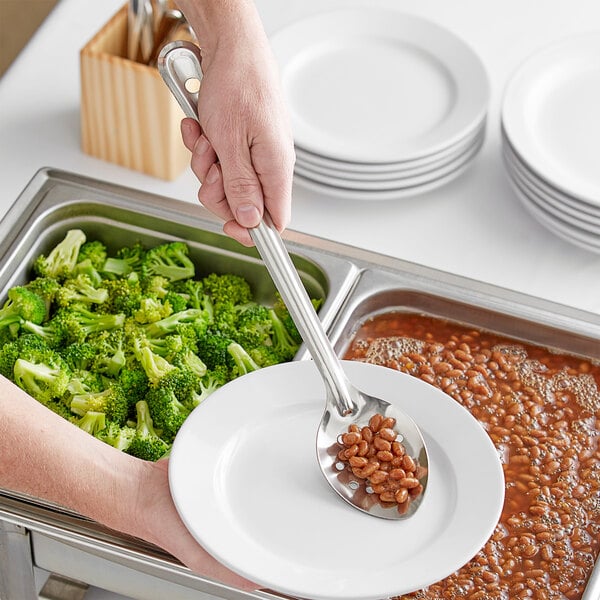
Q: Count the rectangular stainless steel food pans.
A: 2